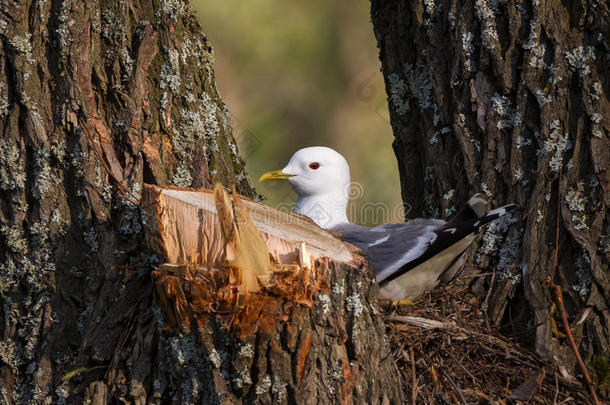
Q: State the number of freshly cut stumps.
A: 1